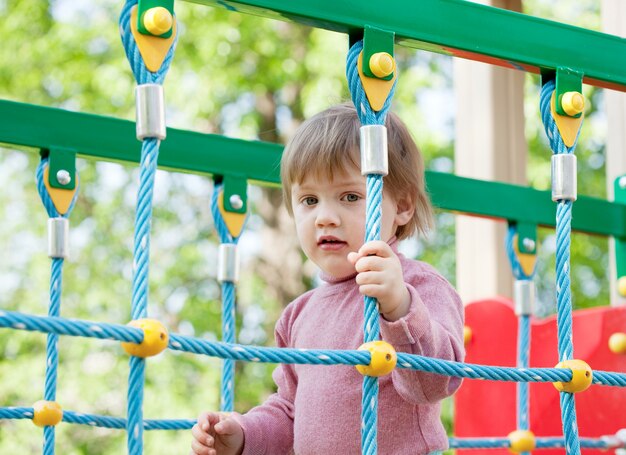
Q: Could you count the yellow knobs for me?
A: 11